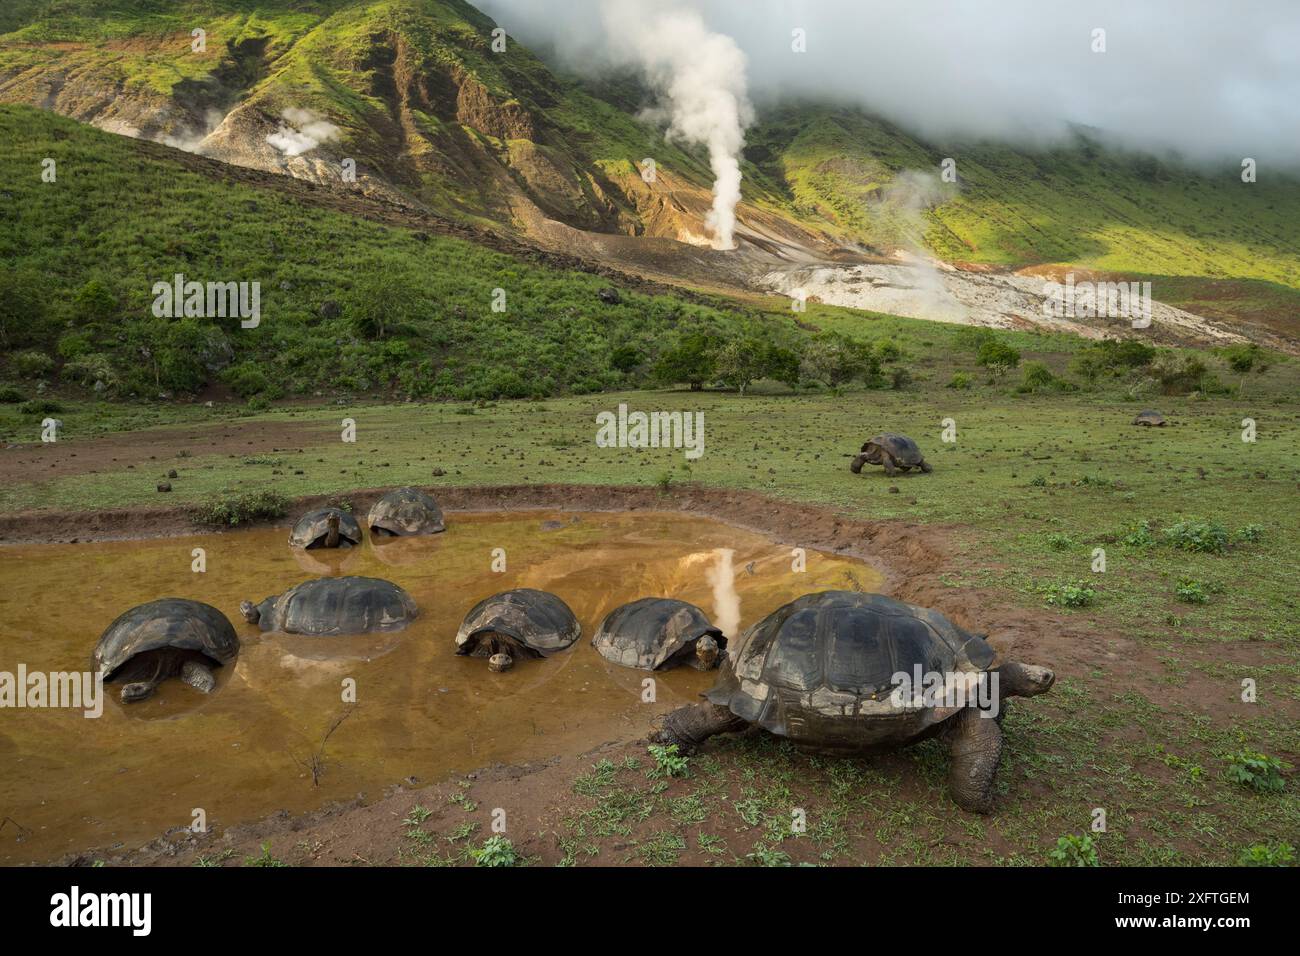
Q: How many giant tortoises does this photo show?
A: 9